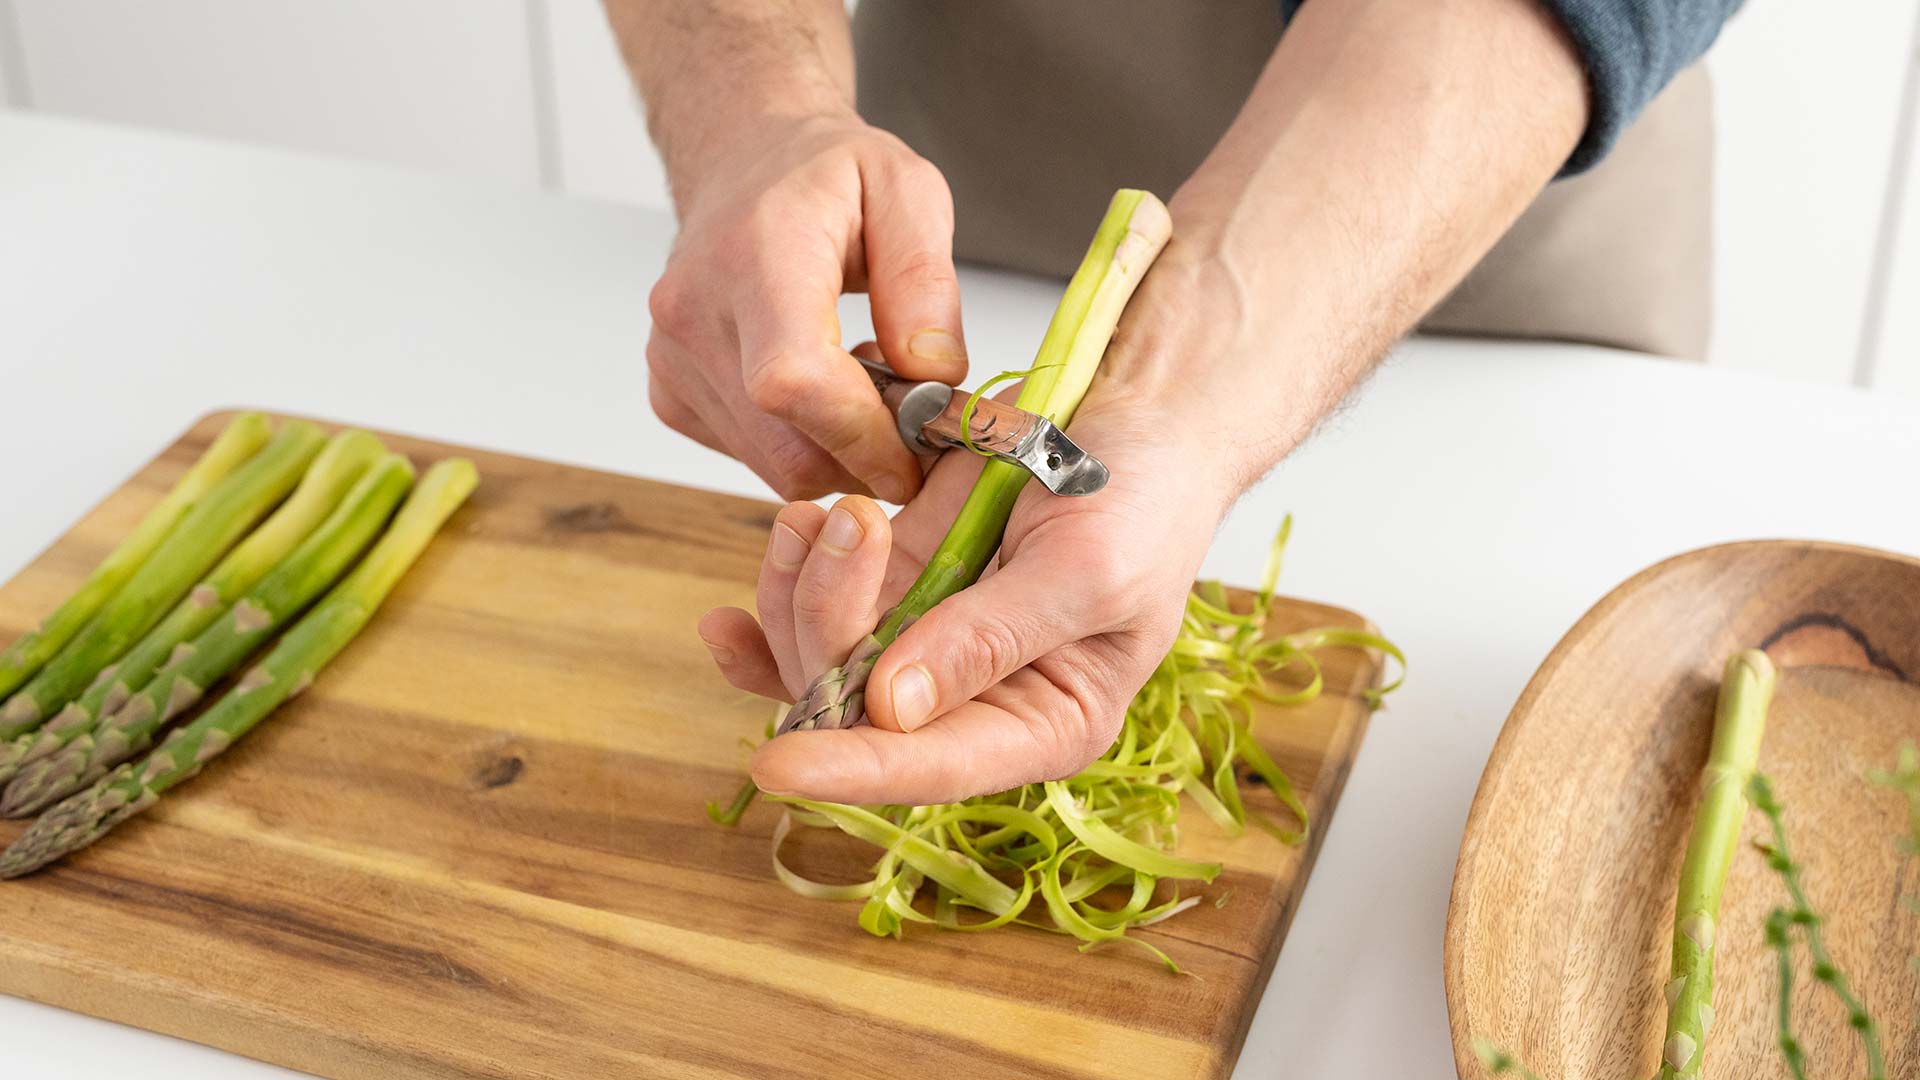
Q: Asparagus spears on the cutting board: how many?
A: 5